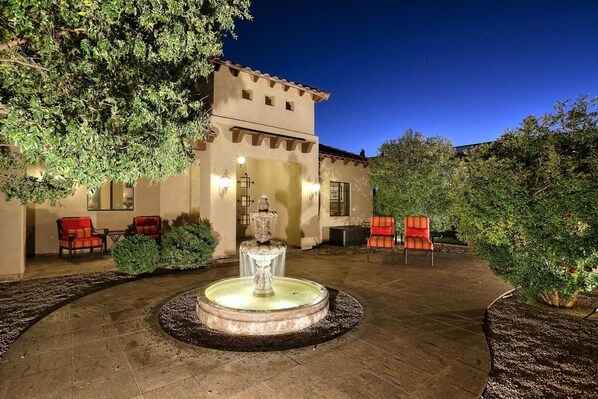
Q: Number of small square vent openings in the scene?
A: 3